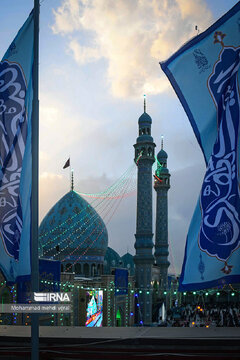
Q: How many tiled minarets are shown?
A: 2